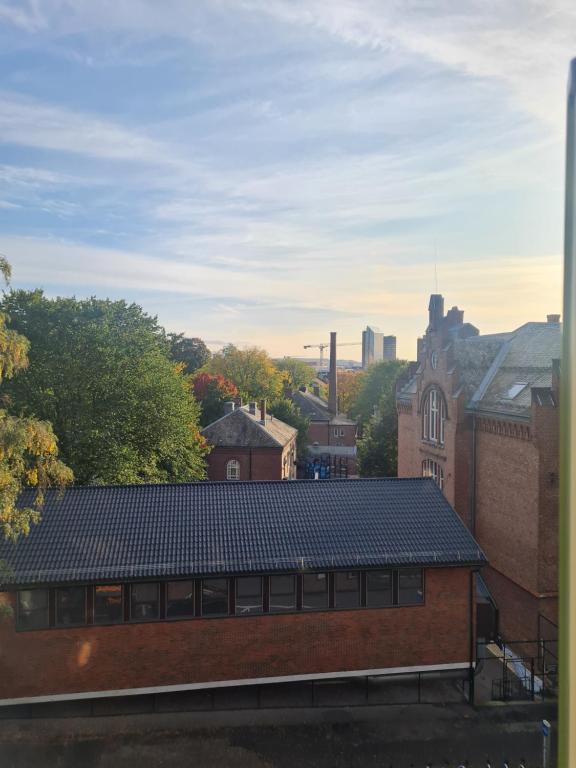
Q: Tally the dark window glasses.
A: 12